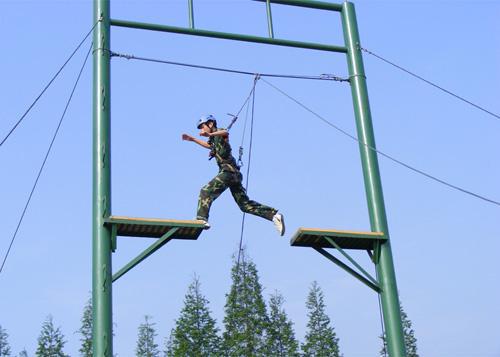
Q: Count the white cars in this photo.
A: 0